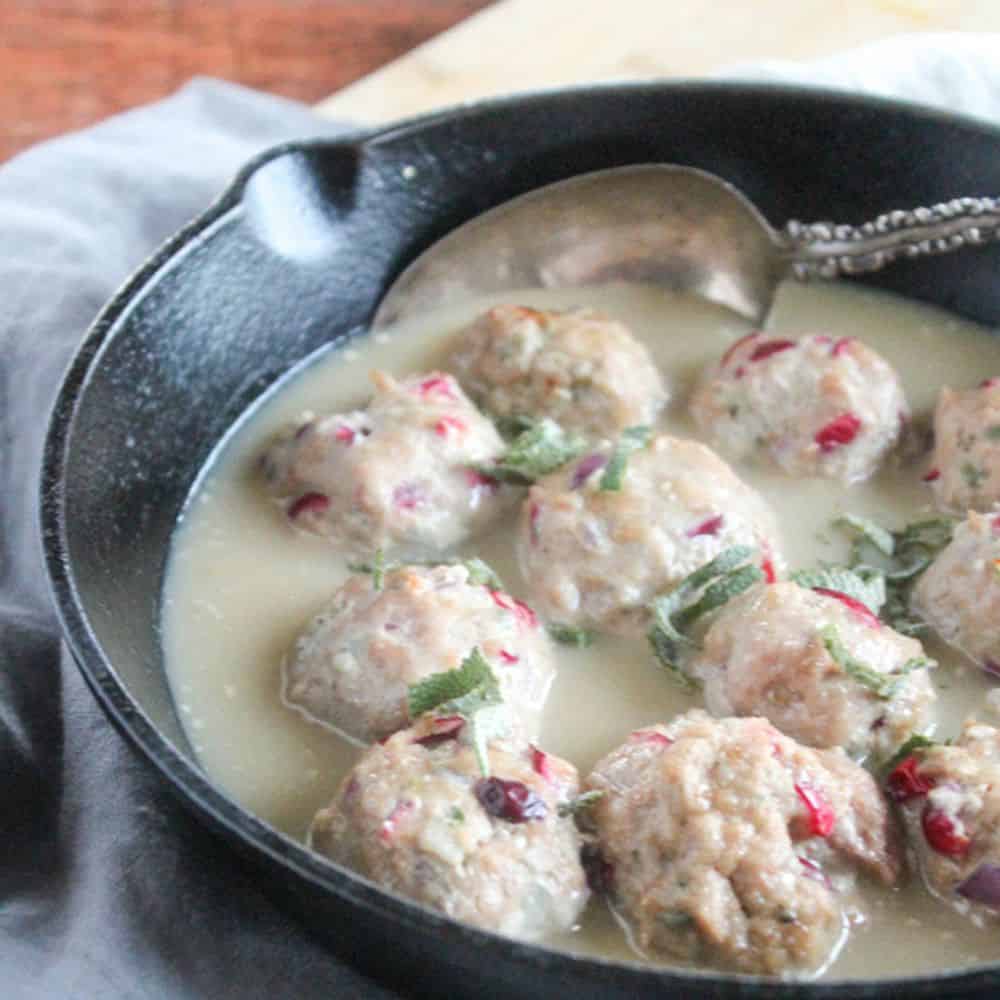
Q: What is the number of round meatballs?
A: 11